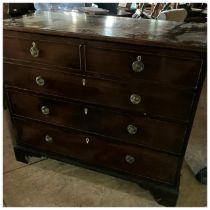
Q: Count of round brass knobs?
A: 8